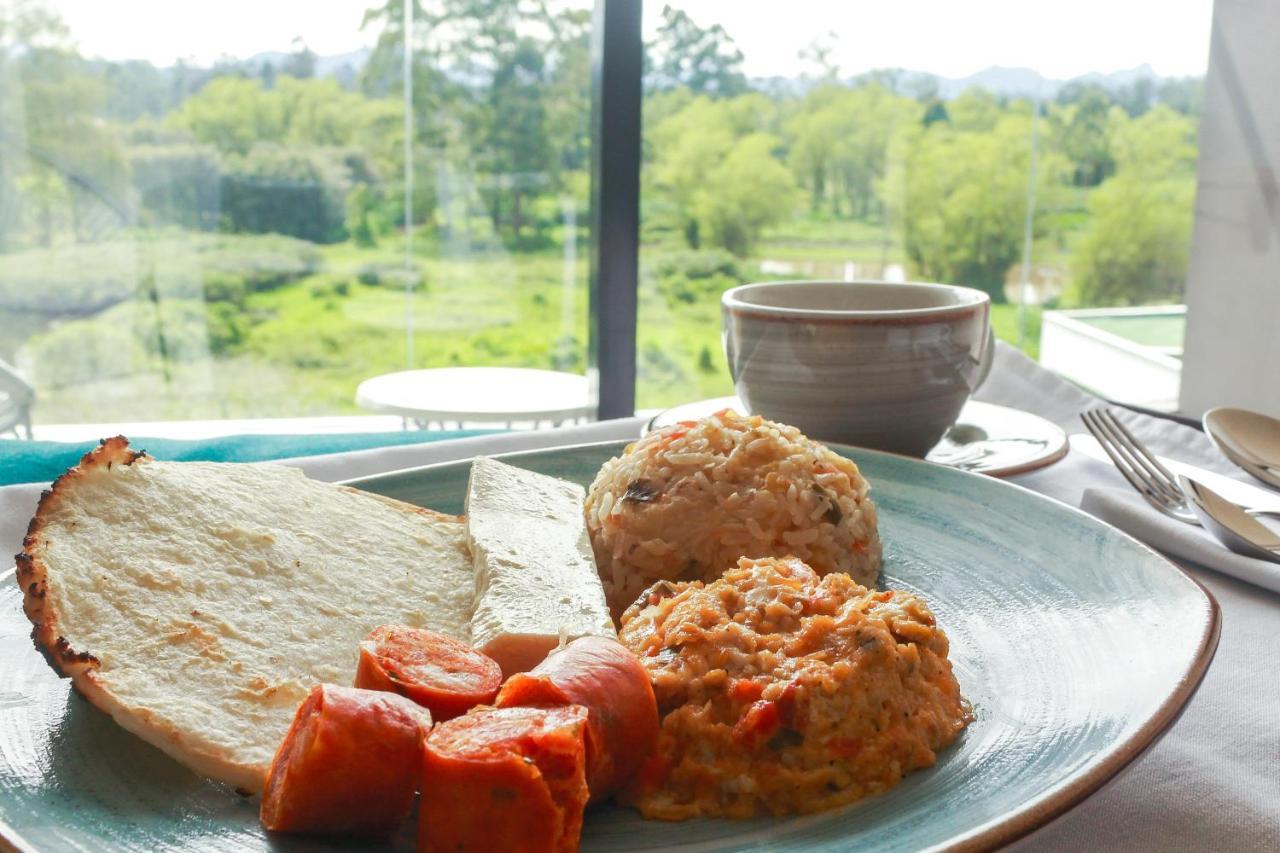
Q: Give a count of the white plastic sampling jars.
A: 0